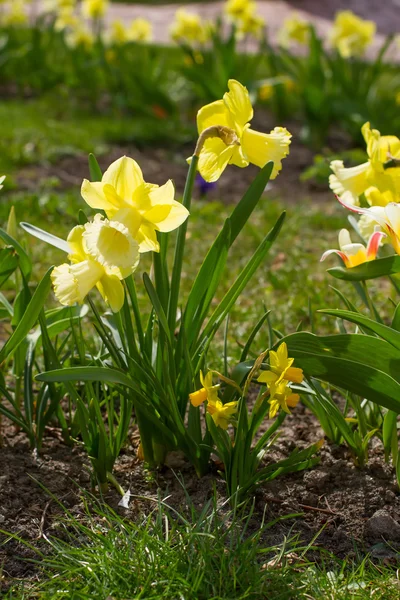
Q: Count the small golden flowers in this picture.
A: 4